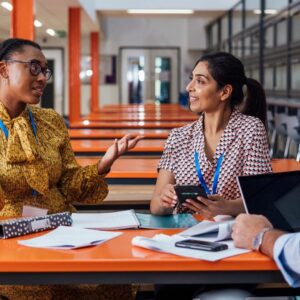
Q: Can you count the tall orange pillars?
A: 3